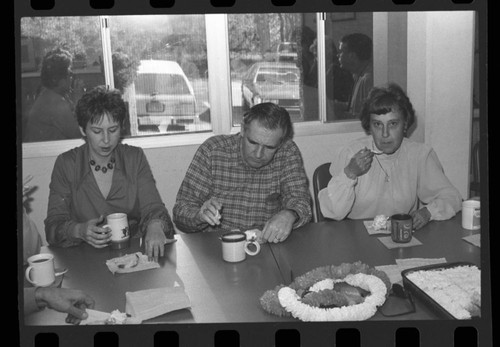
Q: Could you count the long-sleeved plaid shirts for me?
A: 1